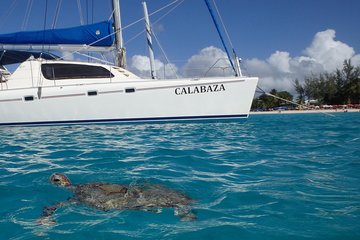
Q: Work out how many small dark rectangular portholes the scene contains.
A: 3